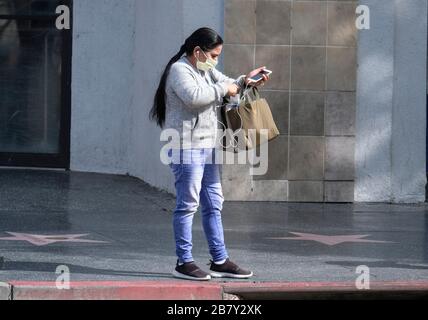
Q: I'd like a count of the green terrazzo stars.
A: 0